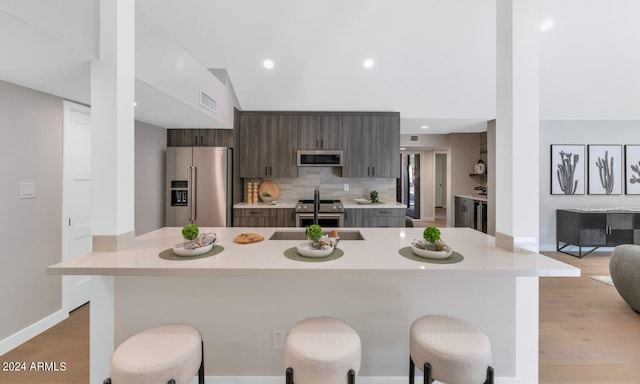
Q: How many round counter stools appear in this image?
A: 3